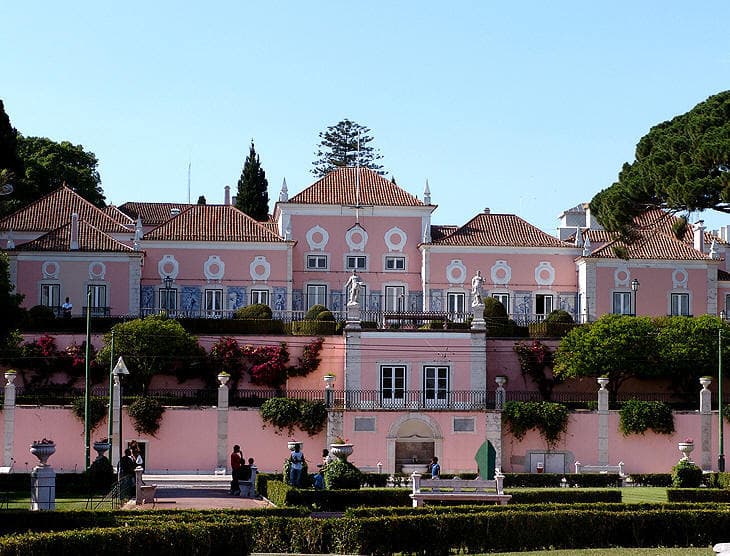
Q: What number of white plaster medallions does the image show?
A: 13